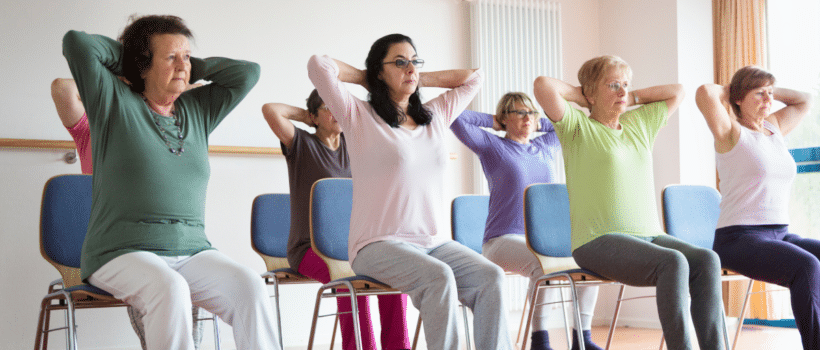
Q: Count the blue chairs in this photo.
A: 6